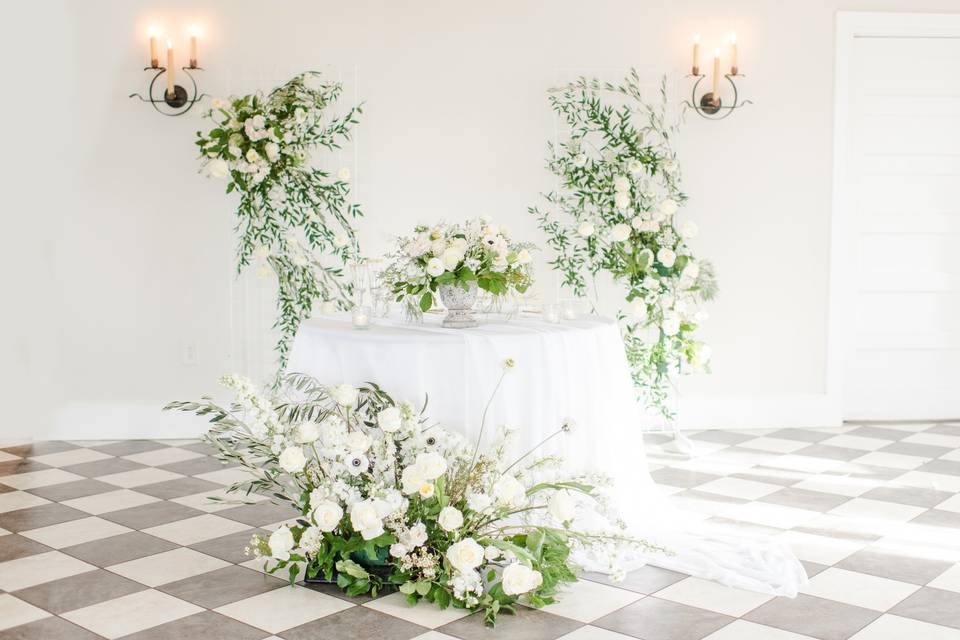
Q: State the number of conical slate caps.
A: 0